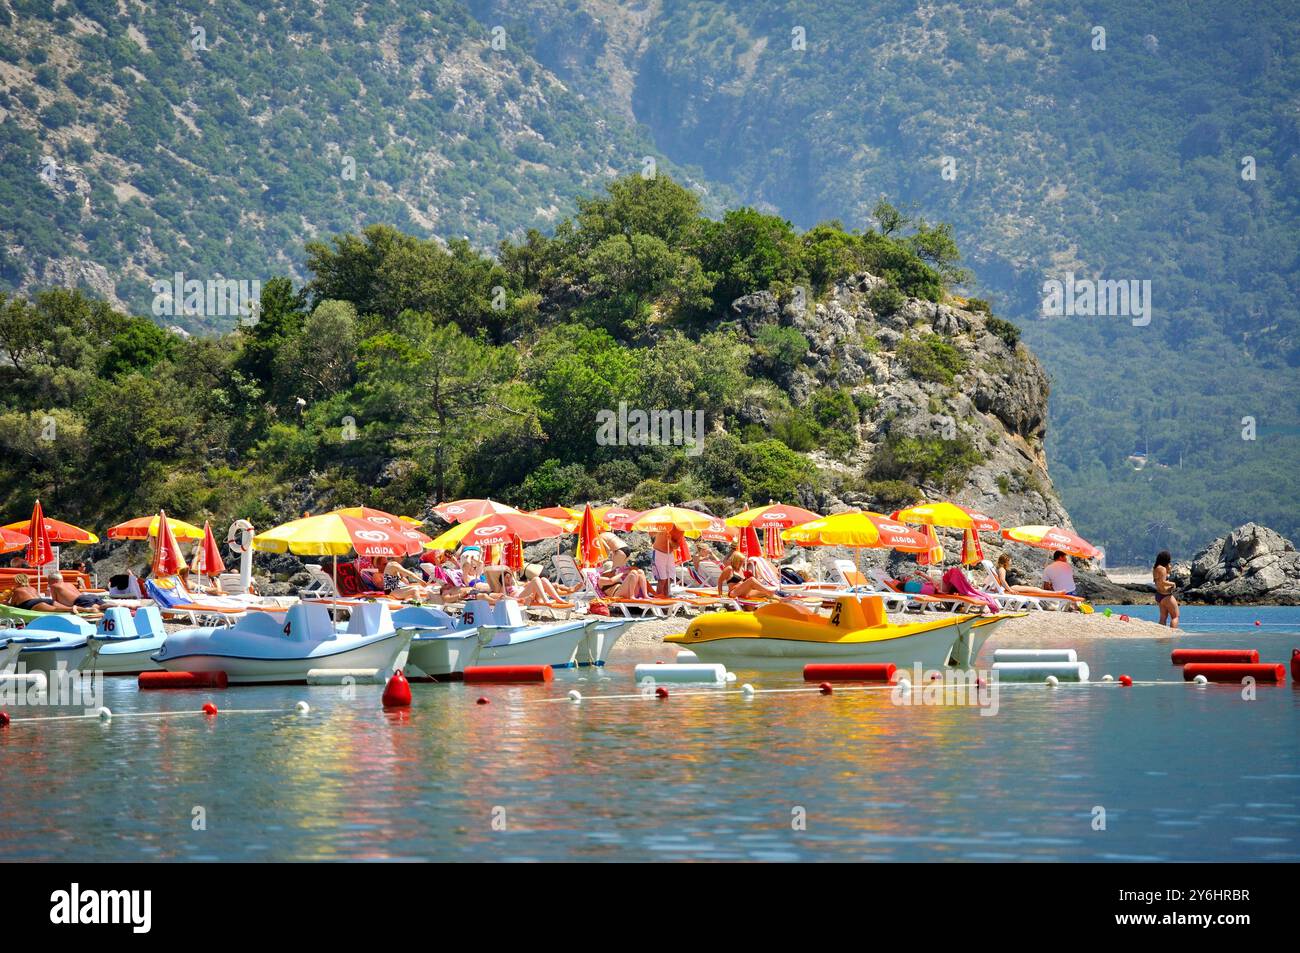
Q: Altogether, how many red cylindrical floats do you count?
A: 5